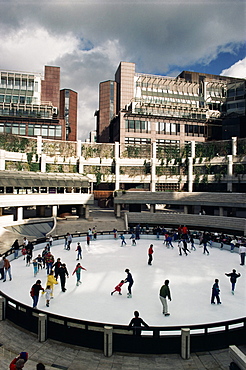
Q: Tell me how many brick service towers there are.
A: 4